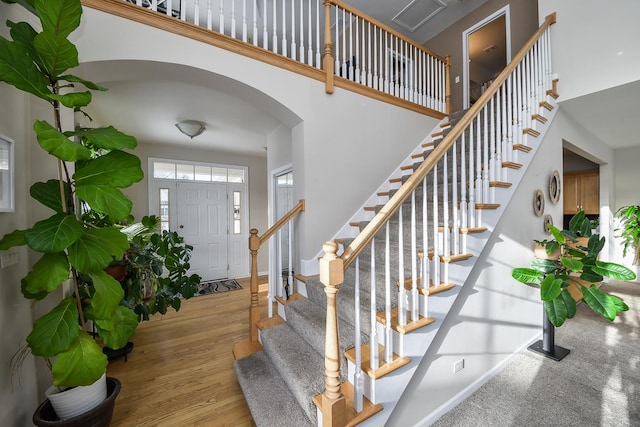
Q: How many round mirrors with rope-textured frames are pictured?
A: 3